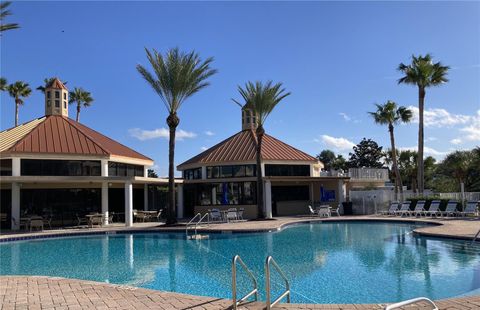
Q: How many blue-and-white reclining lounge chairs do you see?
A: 6